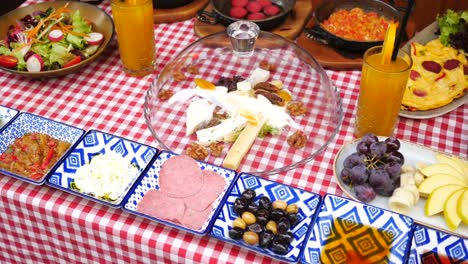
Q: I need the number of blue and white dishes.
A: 7